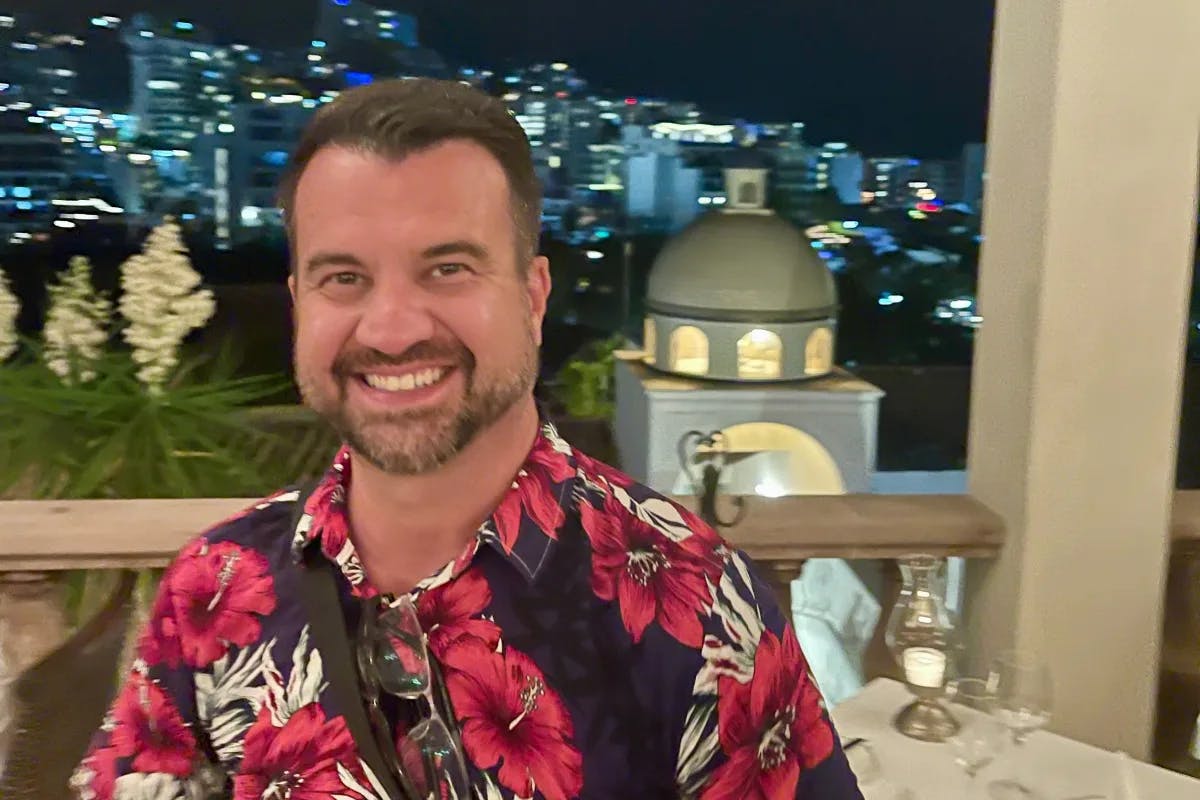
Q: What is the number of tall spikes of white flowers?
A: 3